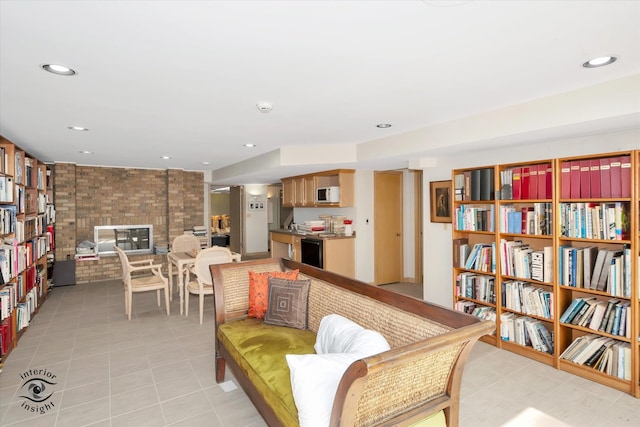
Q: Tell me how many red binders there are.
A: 12